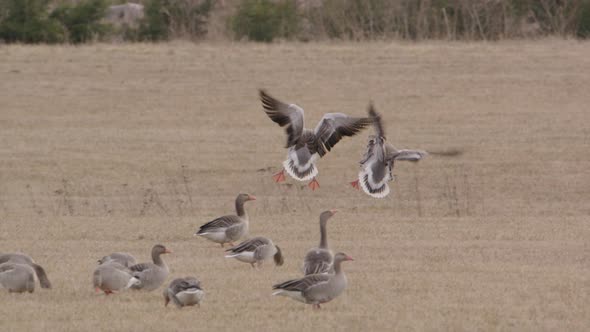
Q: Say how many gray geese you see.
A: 12